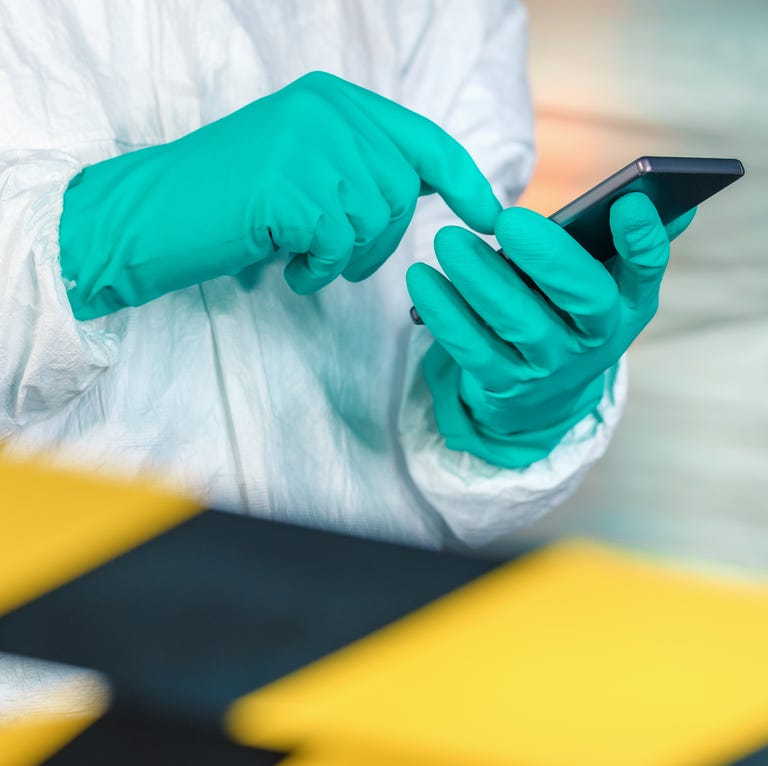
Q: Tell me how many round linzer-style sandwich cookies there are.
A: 0